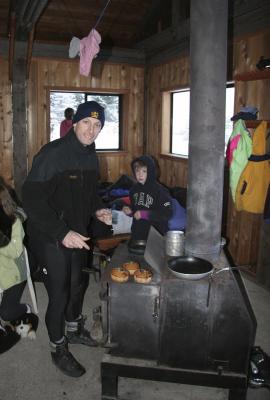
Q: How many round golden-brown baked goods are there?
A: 3